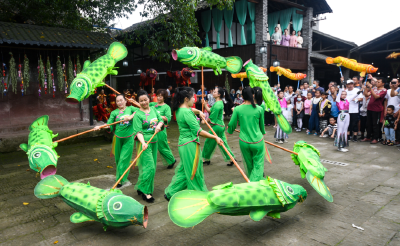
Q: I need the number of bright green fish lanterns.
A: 7